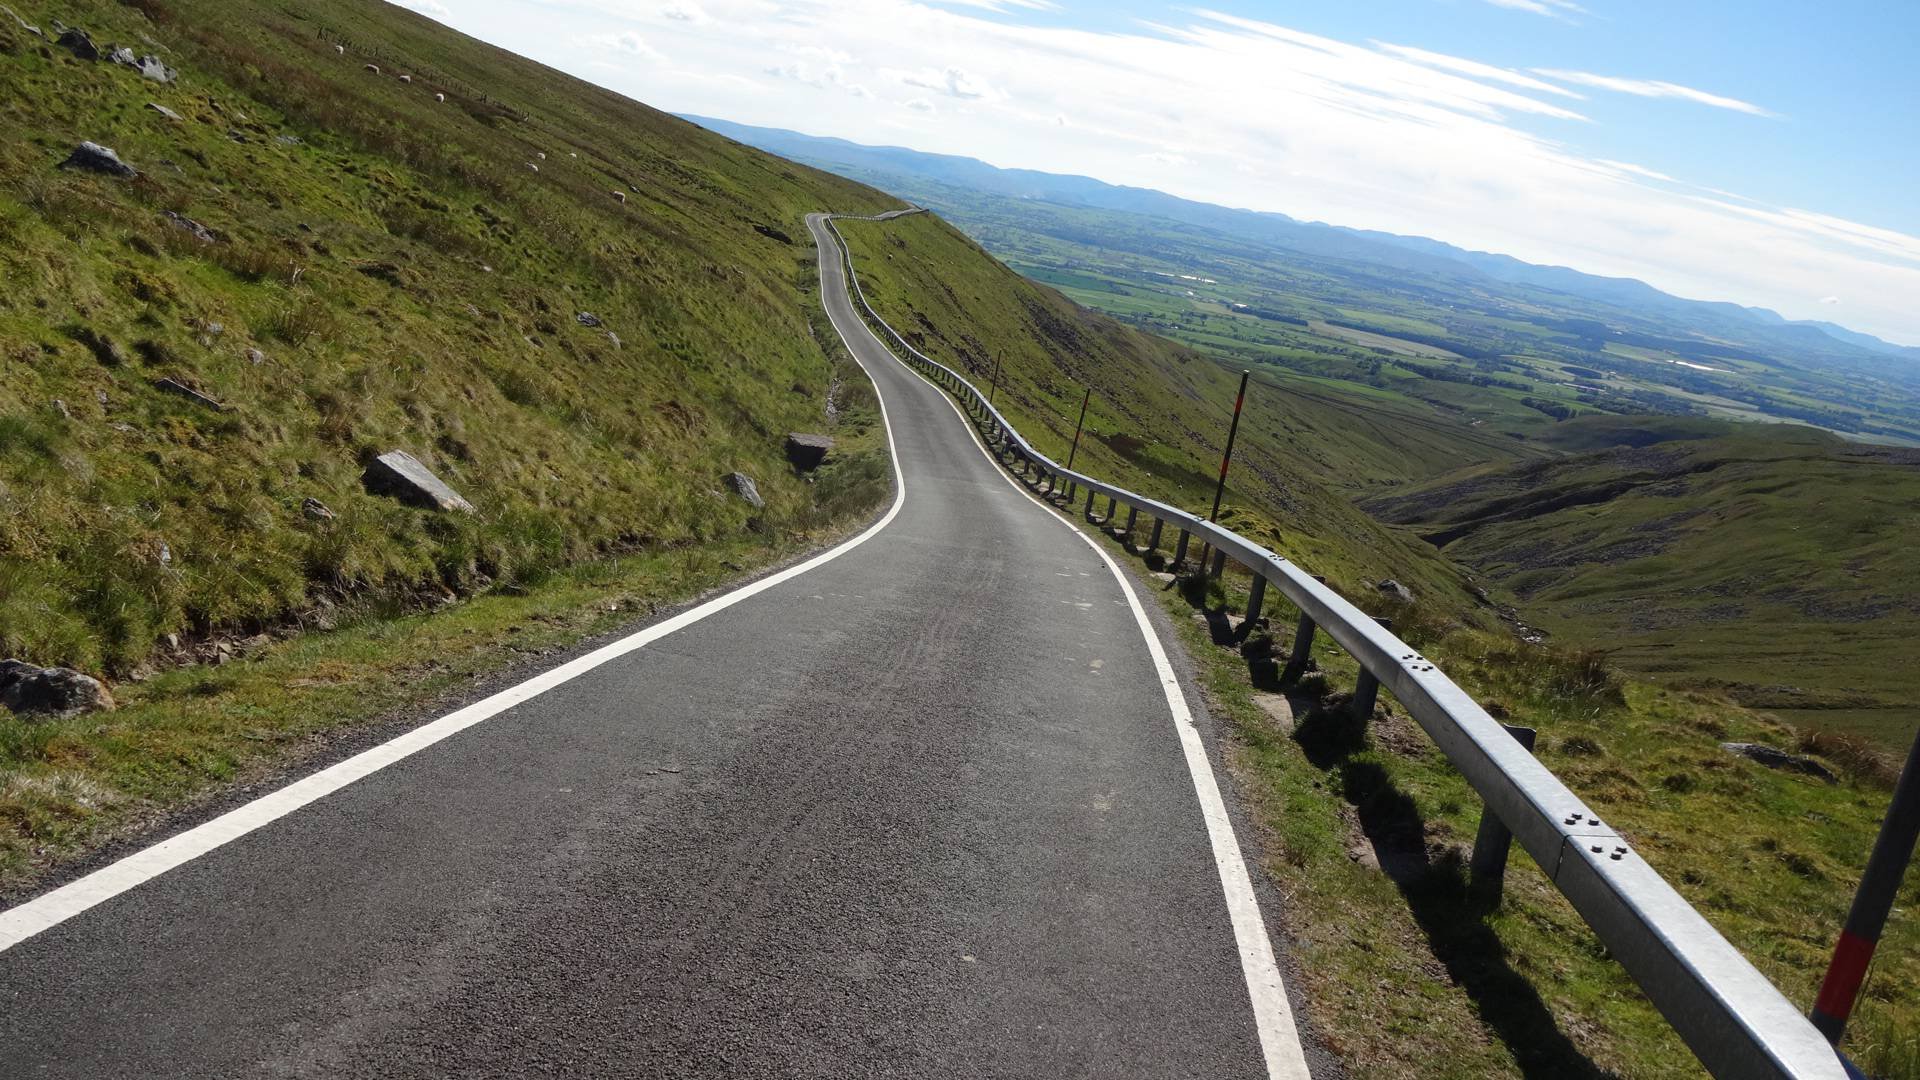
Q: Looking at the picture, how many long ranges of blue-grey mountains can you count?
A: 1